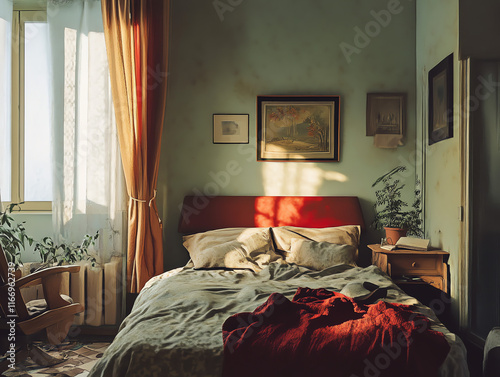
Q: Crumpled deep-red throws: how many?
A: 1